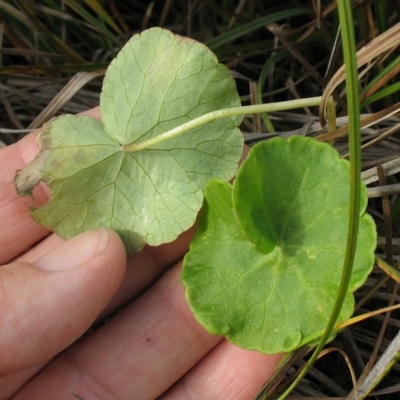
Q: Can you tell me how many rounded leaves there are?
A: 2